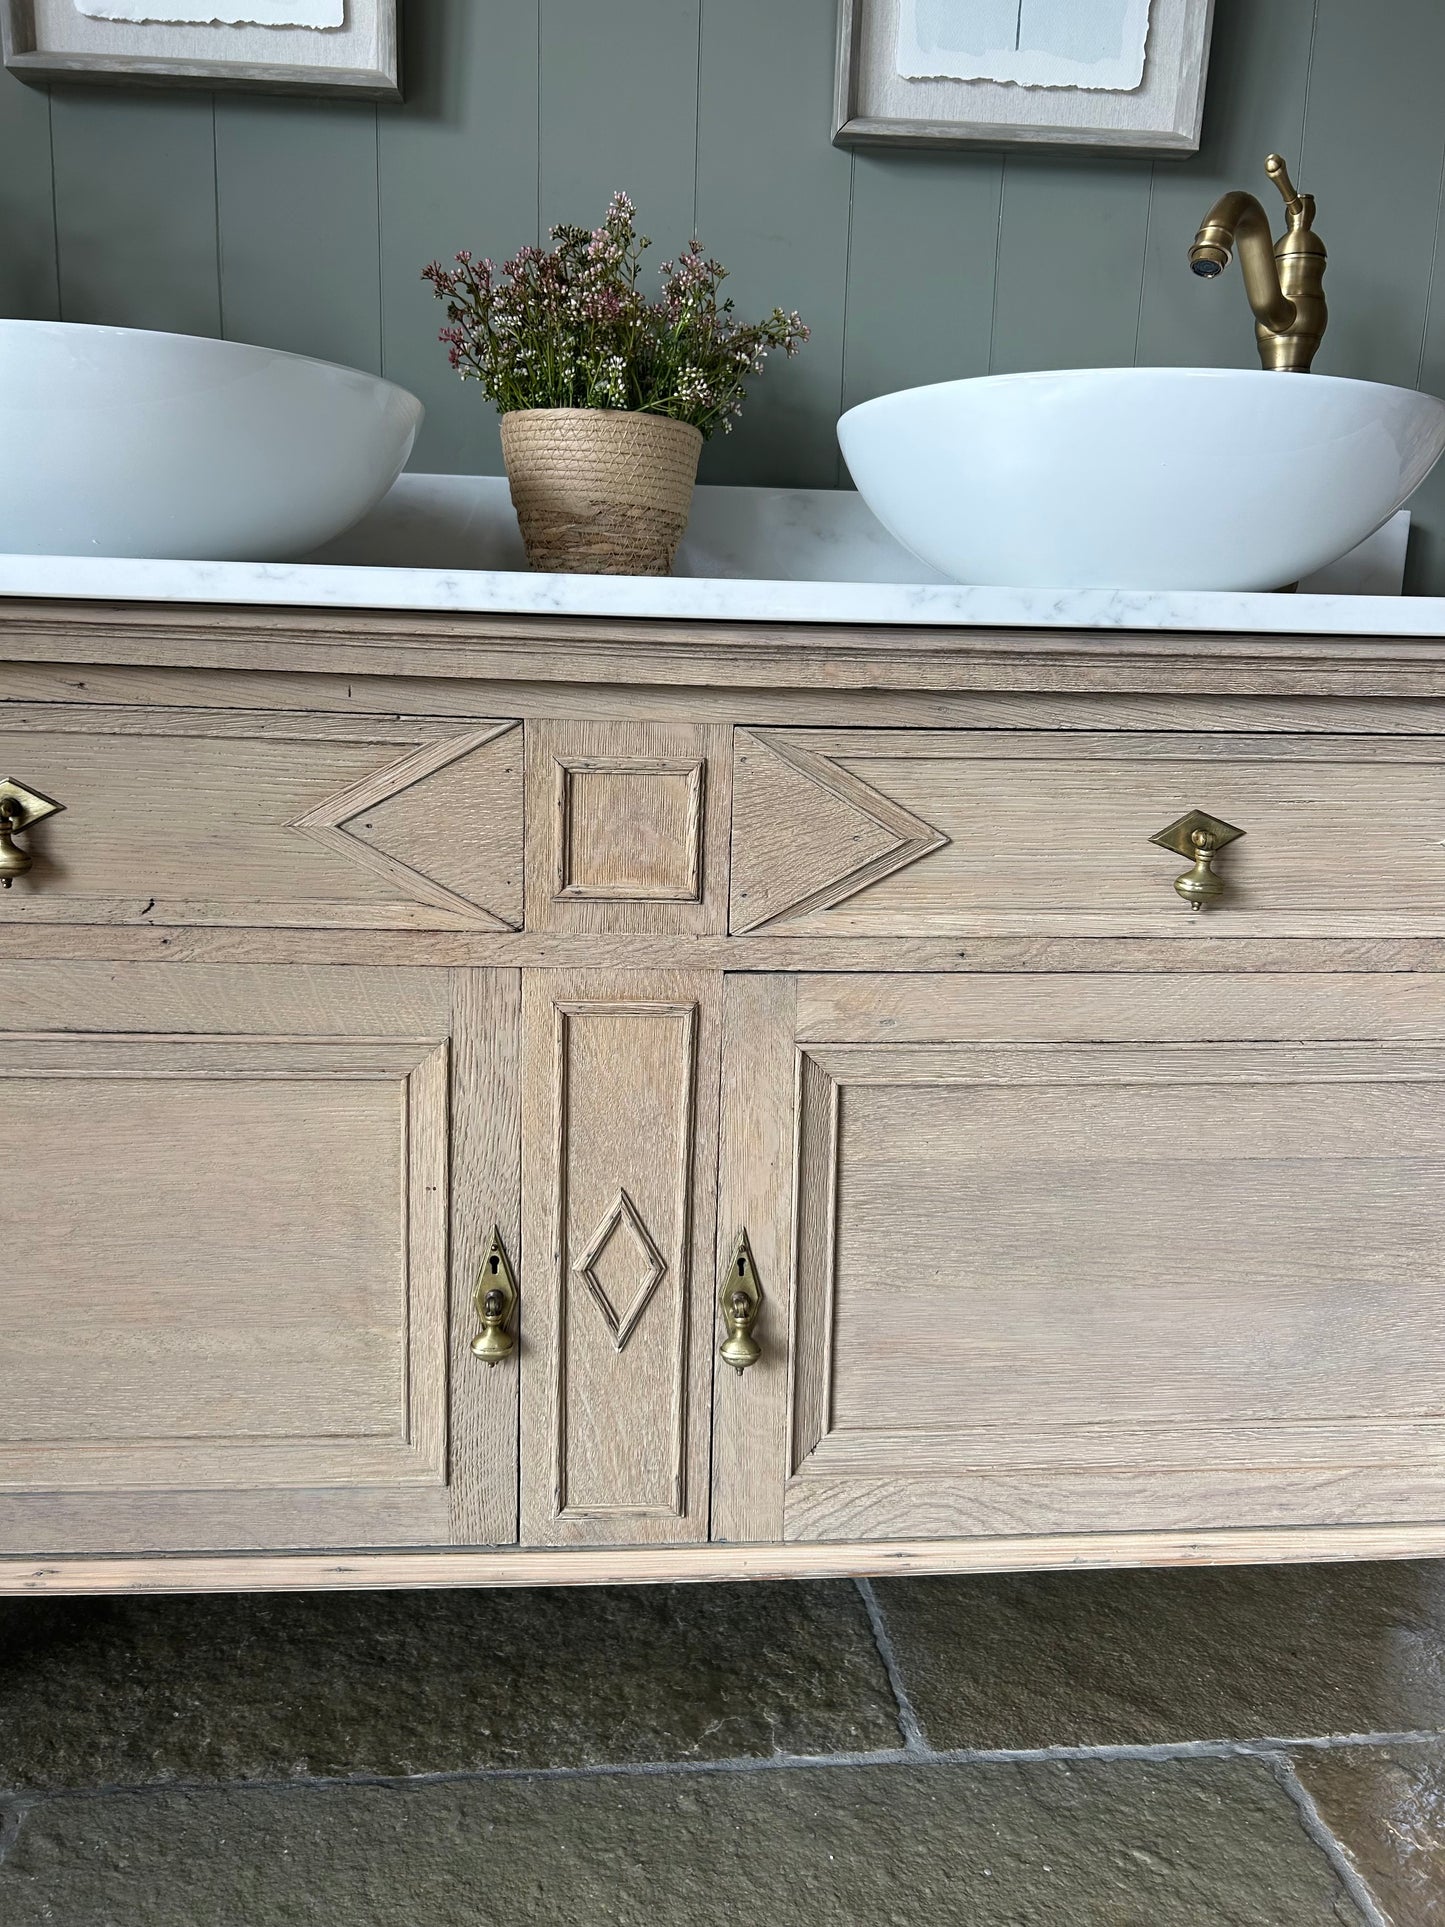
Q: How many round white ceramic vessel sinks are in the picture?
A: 2